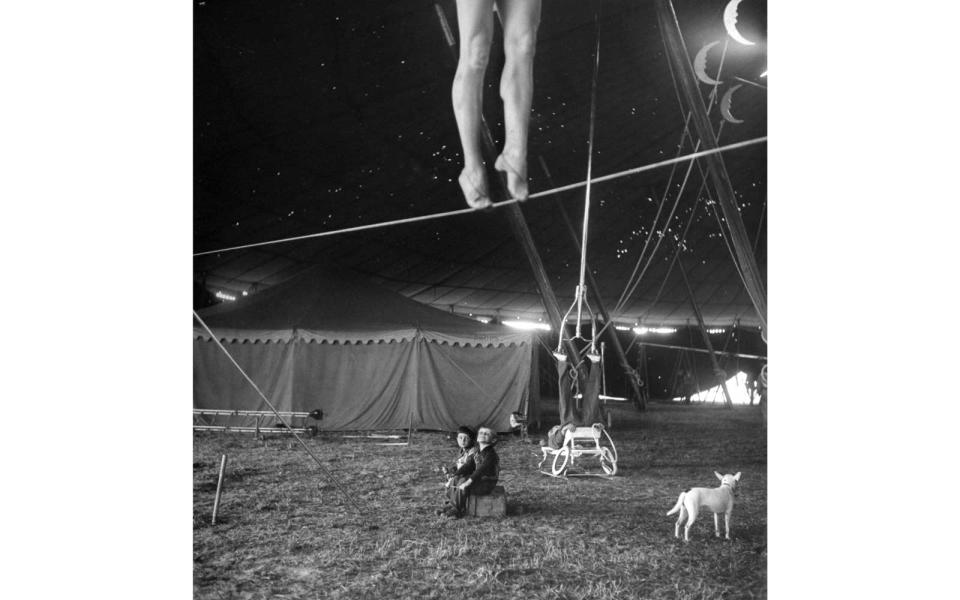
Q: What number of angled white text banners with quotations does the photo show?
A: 0